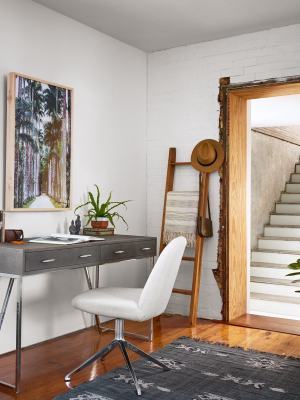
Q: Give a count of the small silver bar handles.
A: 4